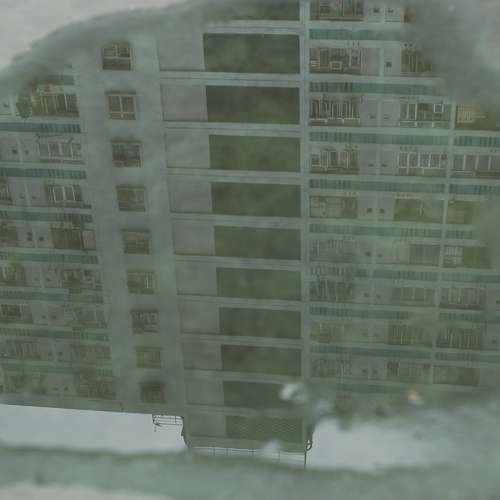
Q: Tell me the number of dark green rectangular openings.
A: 11